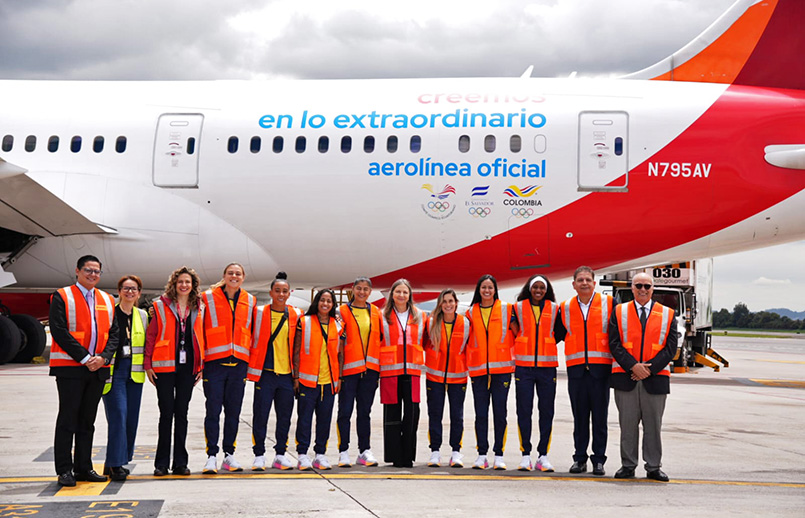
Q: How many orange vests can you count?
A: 12